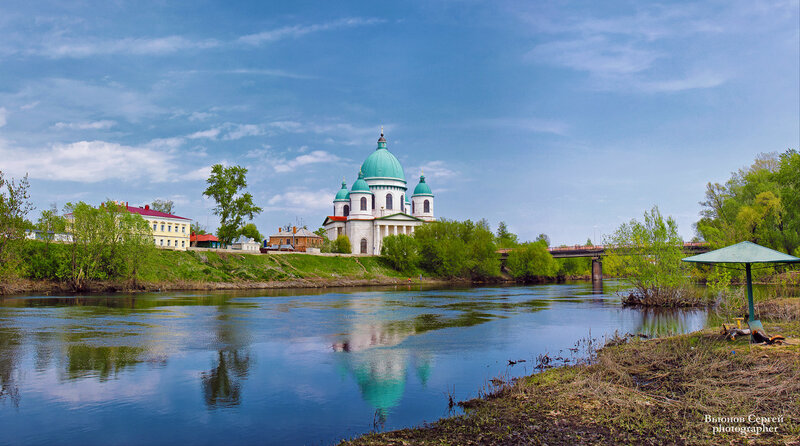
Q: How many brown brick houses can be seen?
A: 1